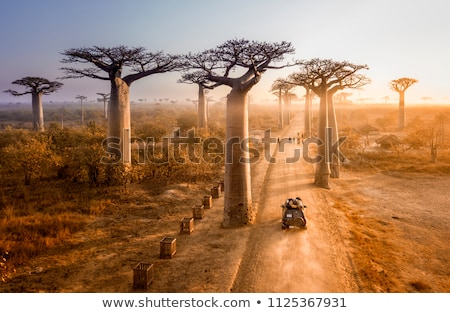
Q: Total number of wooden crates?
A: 7